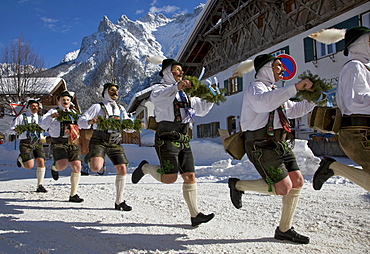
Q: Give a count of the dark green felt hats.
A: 6